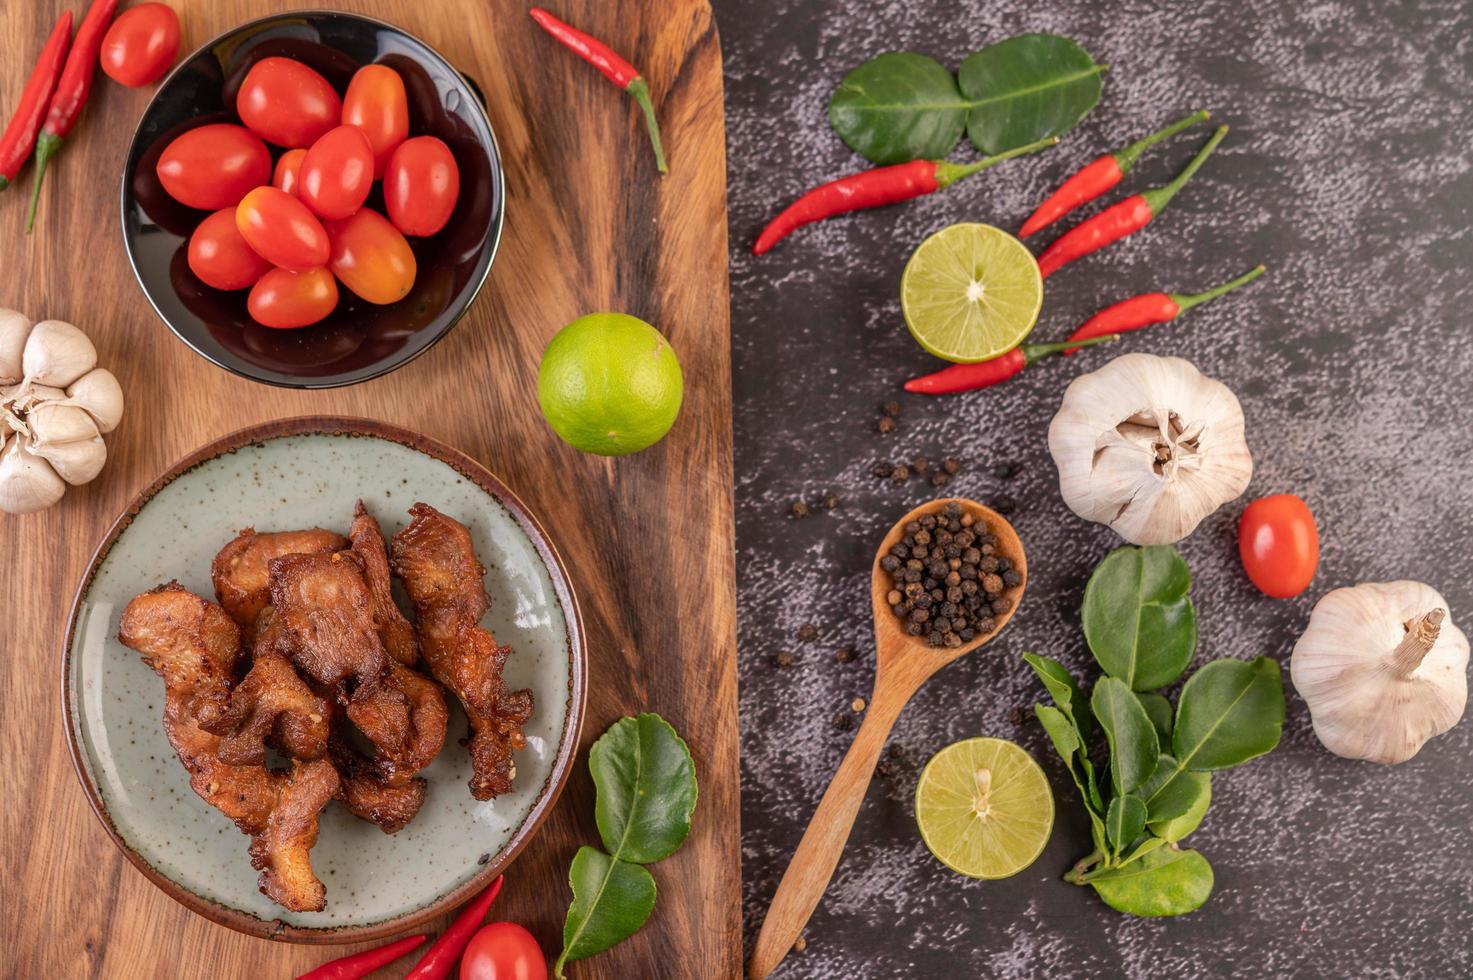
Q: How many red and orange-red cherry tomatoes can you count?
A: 13